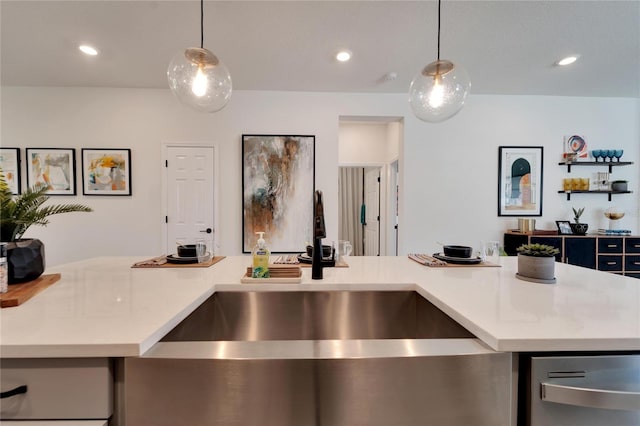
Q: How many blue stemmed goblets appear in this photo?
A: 4